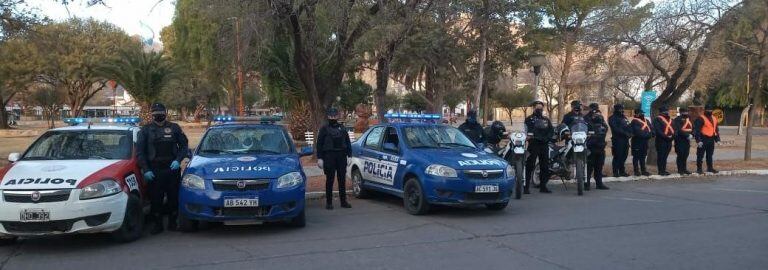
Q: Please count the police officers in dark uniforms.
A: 11